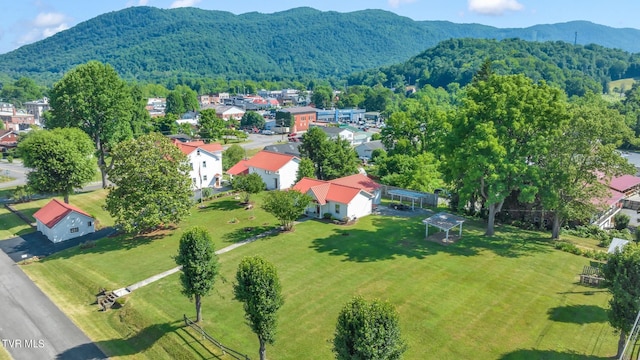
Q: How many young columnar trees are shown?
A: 3